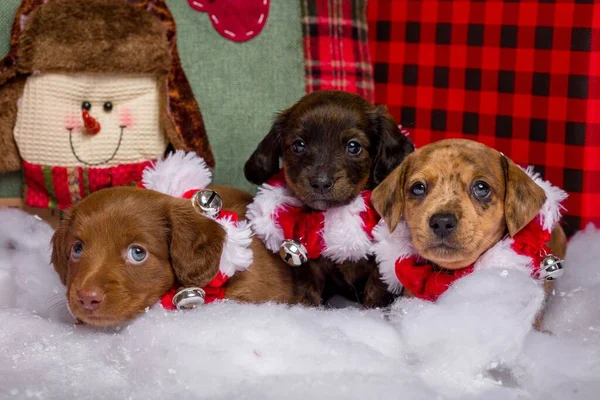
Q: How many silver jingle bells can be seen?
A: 4